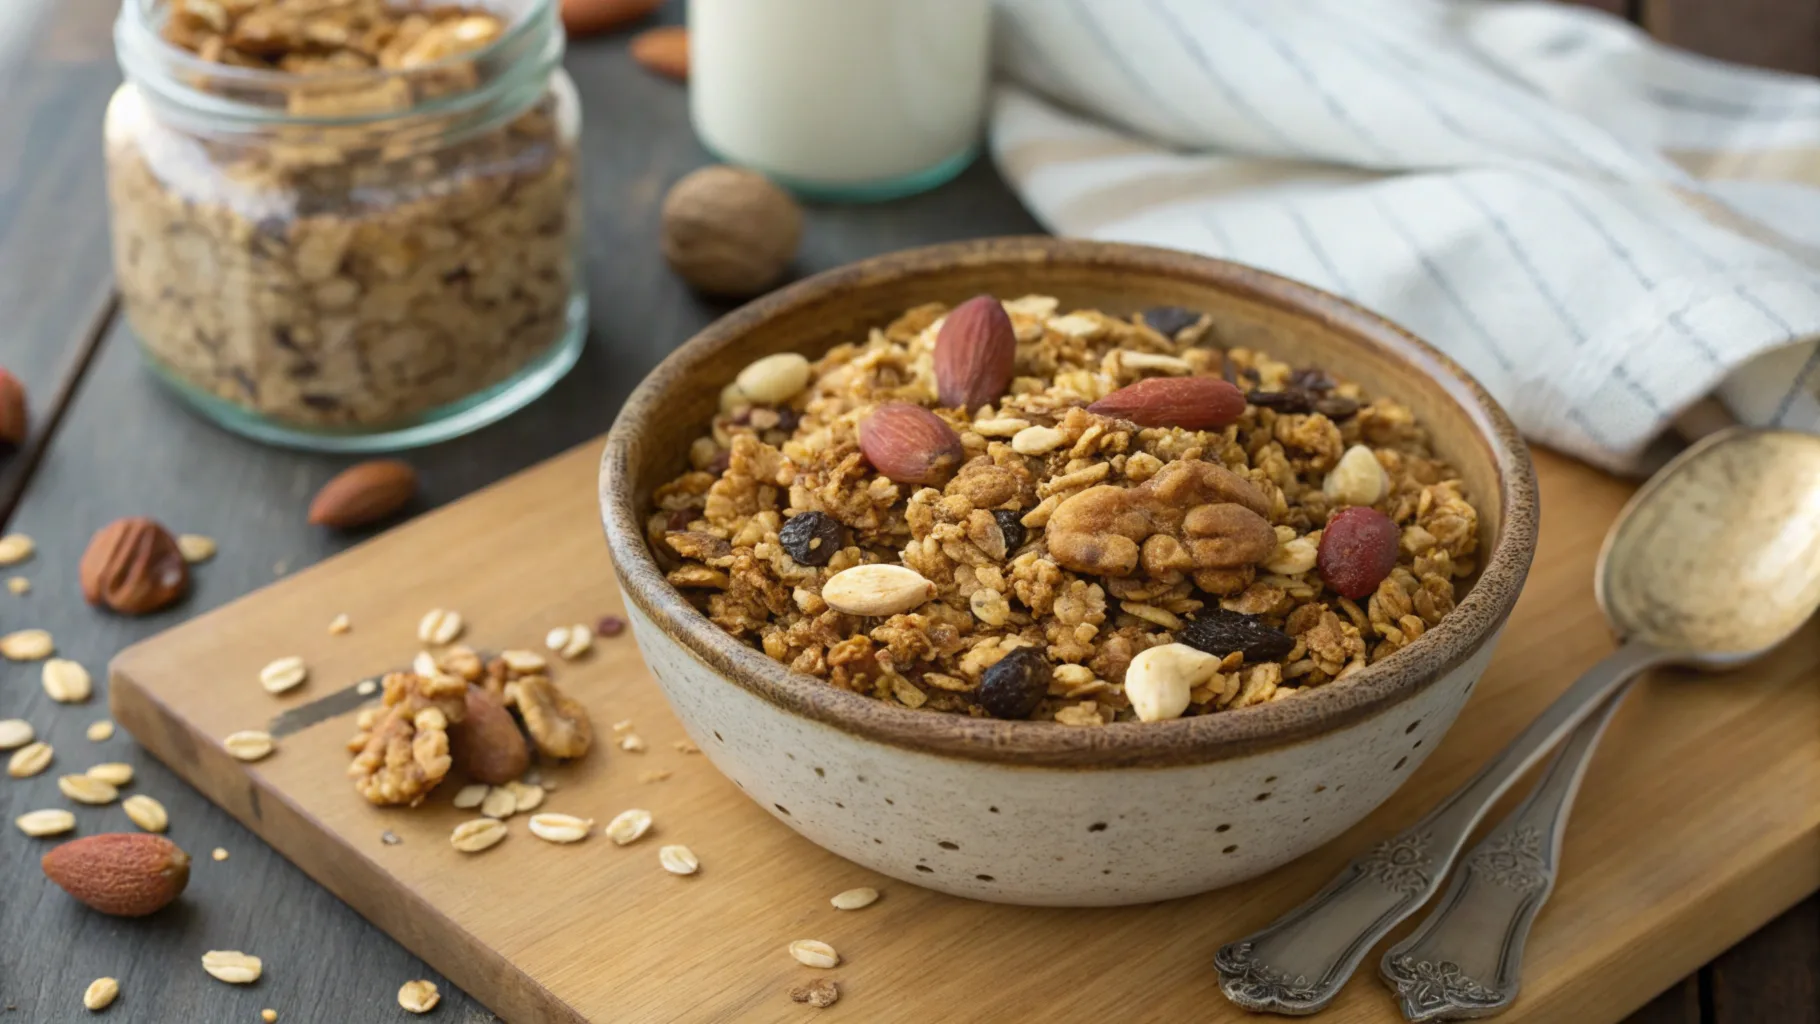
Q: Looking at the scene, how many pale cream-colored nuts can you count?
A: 4